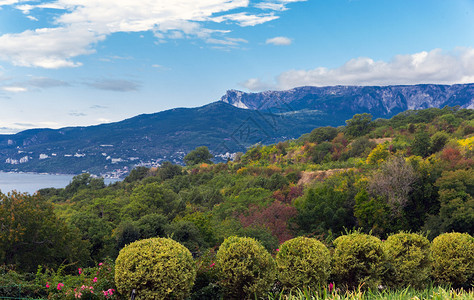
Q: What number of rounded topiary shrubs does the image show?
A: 6